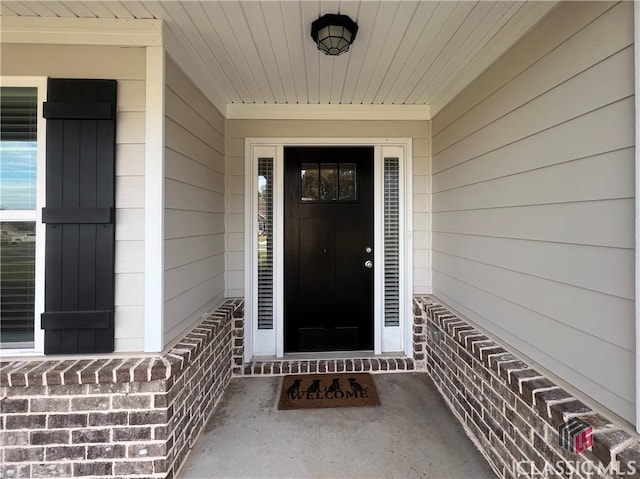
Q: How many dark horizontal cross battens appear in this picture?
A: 3